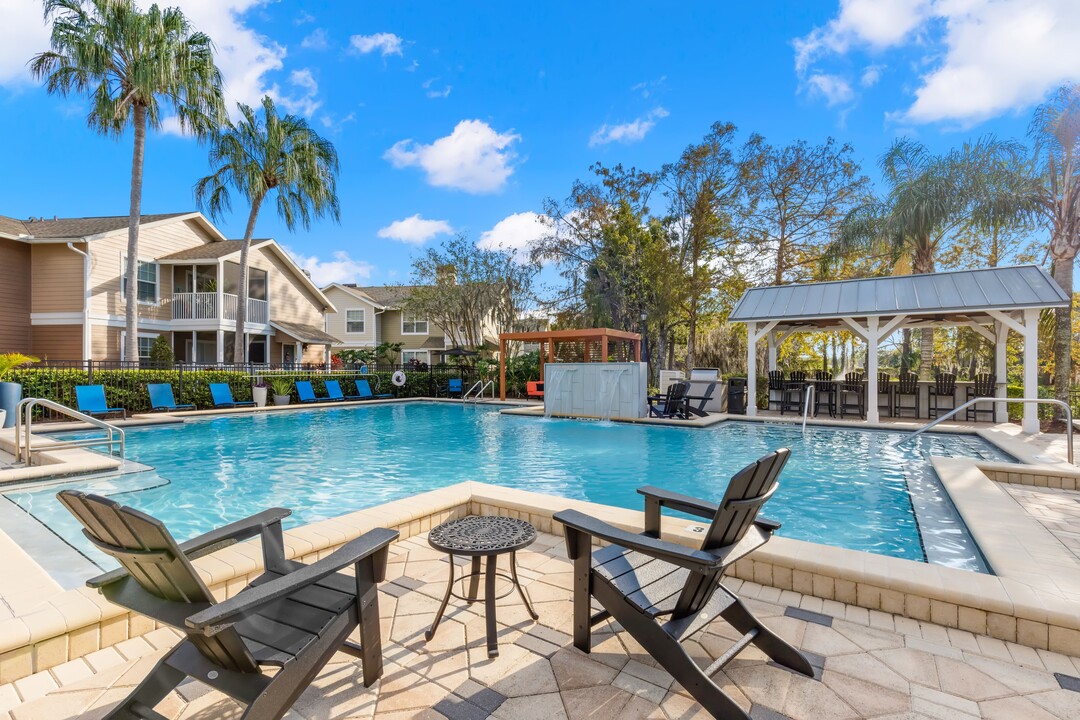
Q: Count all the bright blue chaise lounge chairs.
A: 6